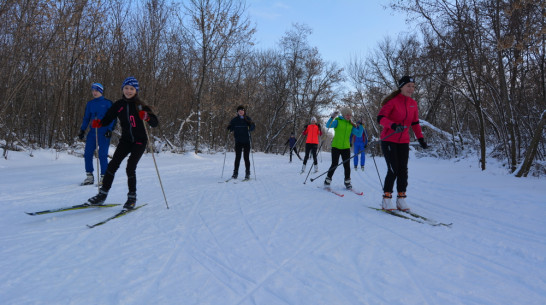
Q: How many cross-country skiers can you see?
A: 8